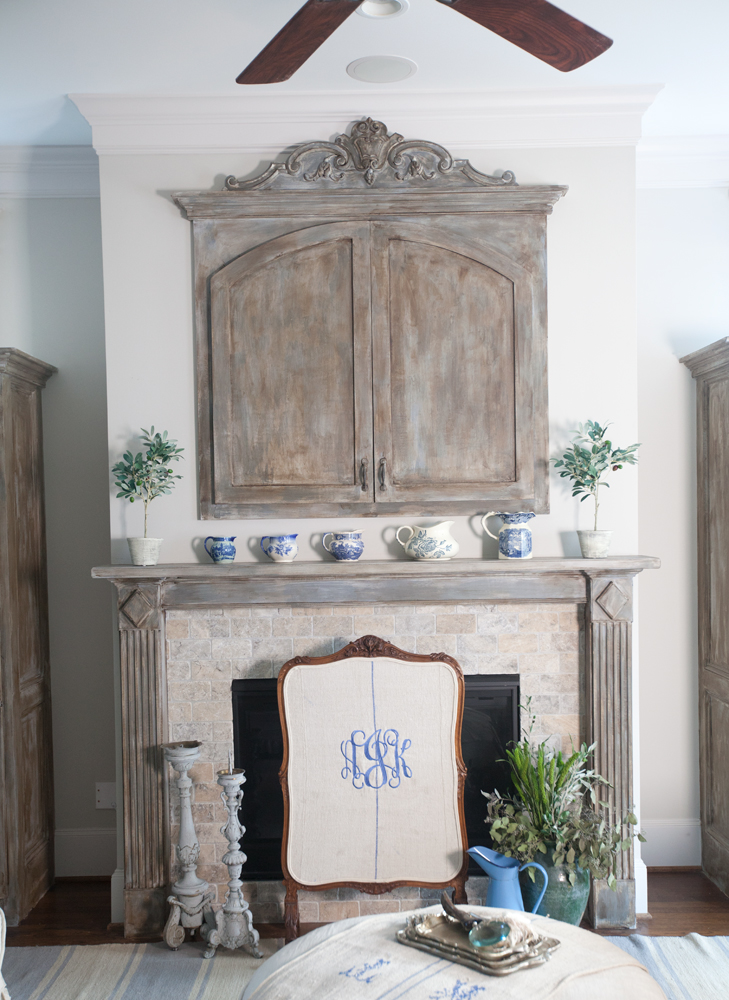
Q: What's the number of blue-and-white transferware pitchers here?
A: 5